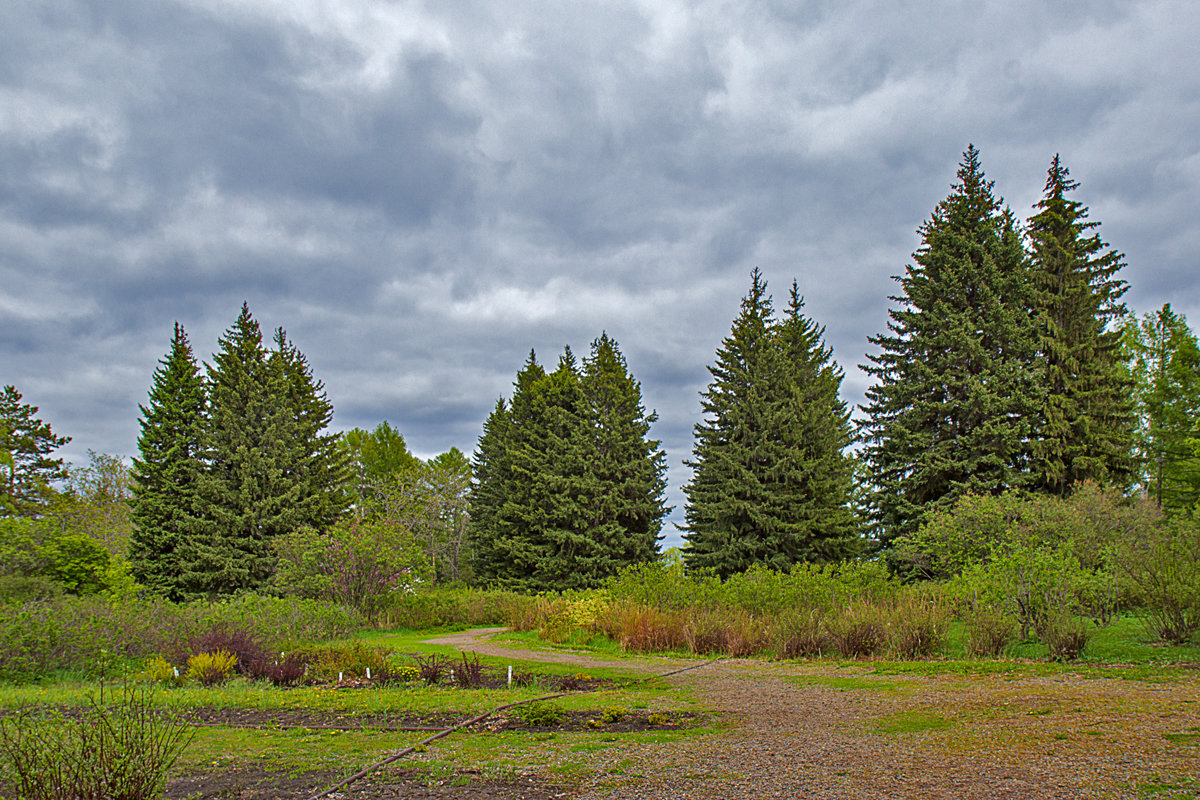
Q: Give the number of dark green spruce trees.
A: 11